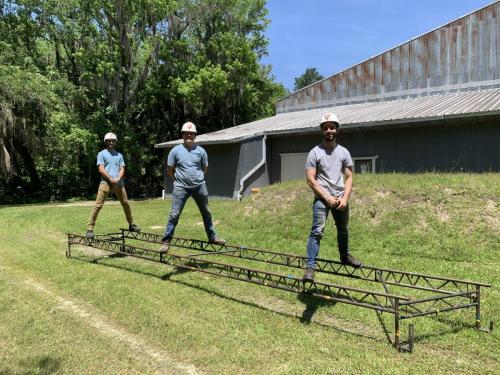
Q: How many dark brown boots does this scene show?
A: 2